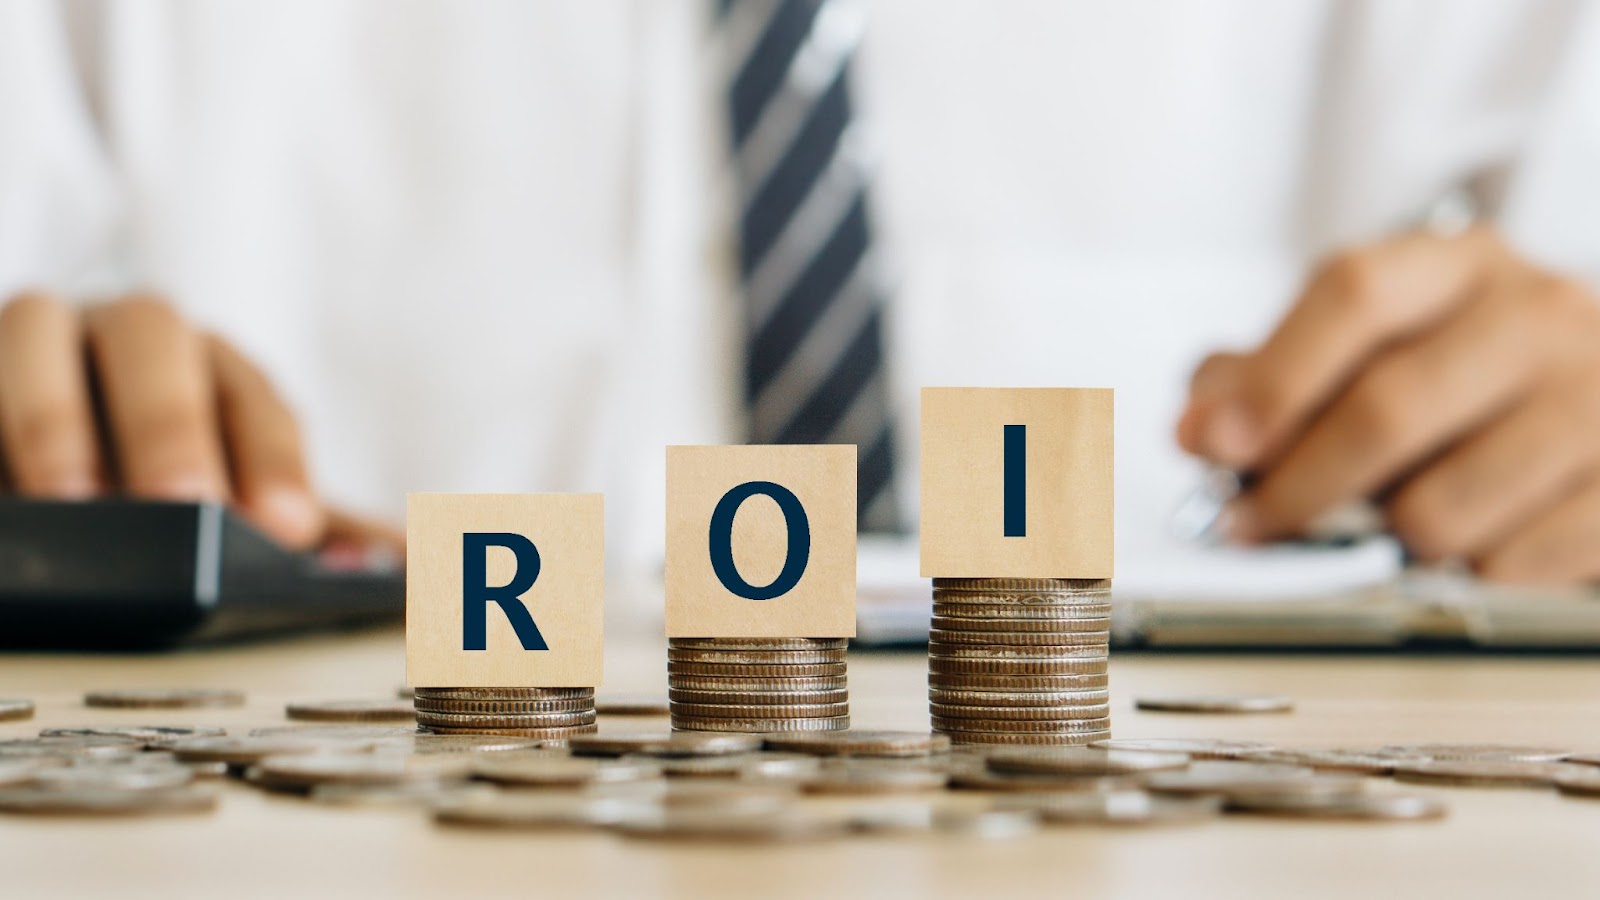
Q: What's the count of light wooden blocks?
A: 3